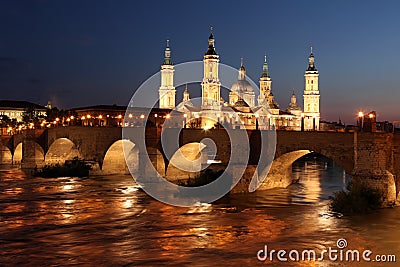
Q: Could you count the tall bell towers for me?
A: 4